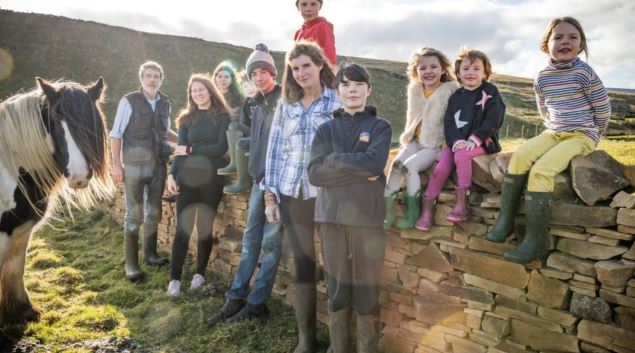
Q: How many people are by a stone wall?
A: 11